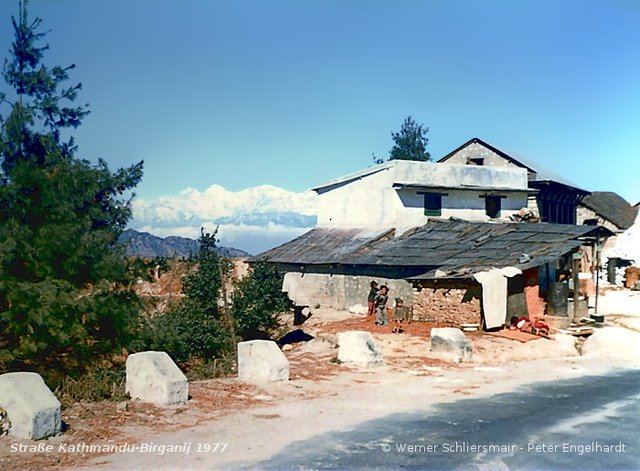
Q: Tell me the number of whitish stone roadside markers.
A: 5